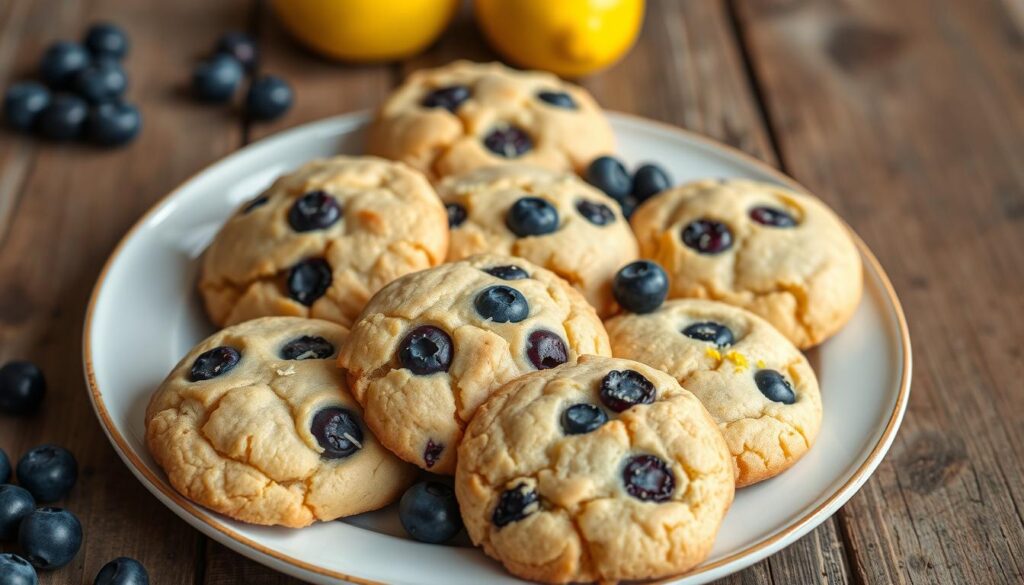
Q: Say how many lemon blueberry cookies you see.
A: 8